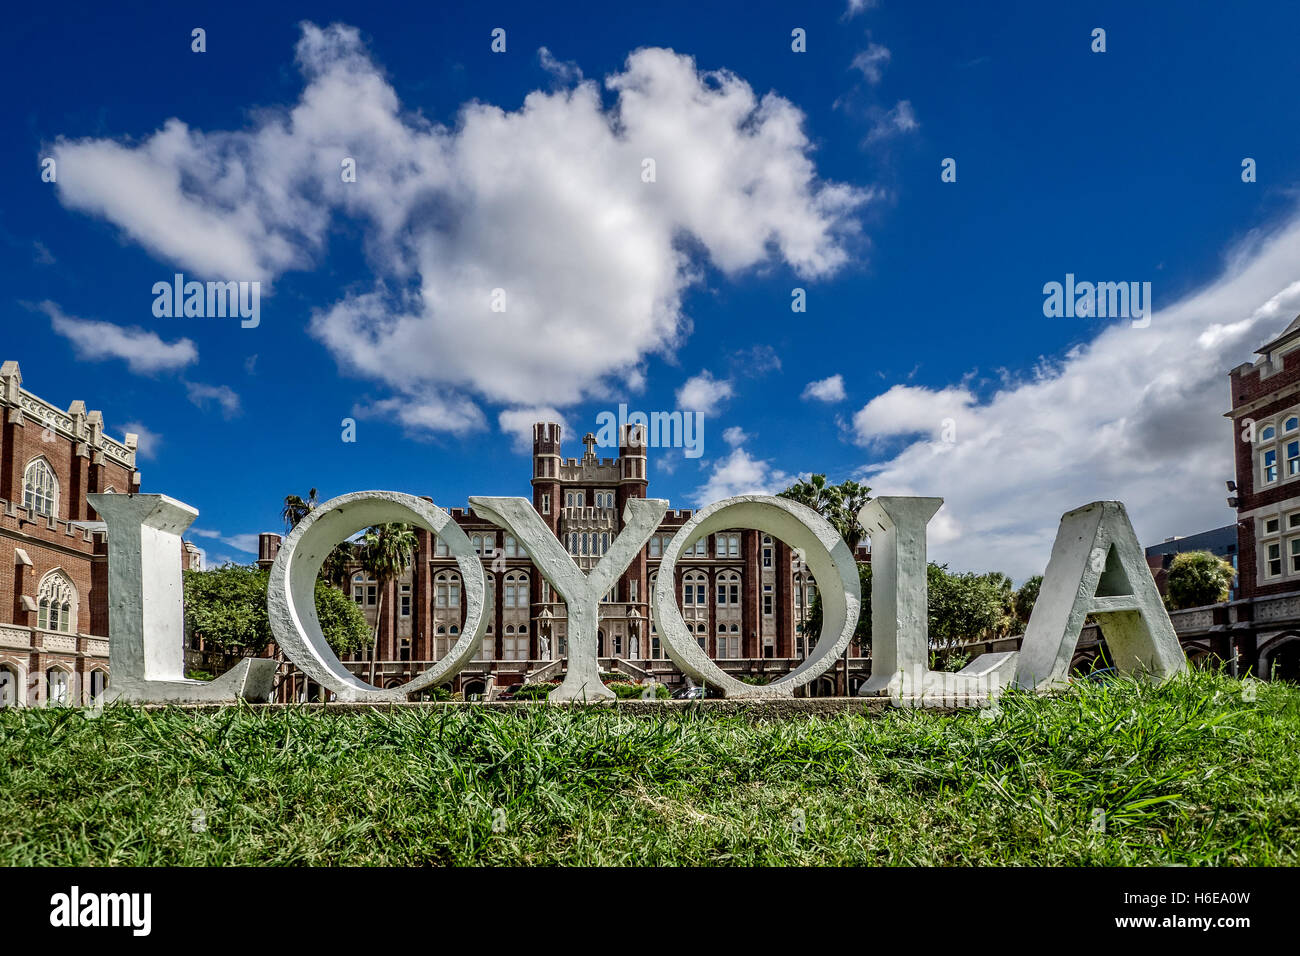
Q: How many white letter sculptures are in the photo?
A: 6